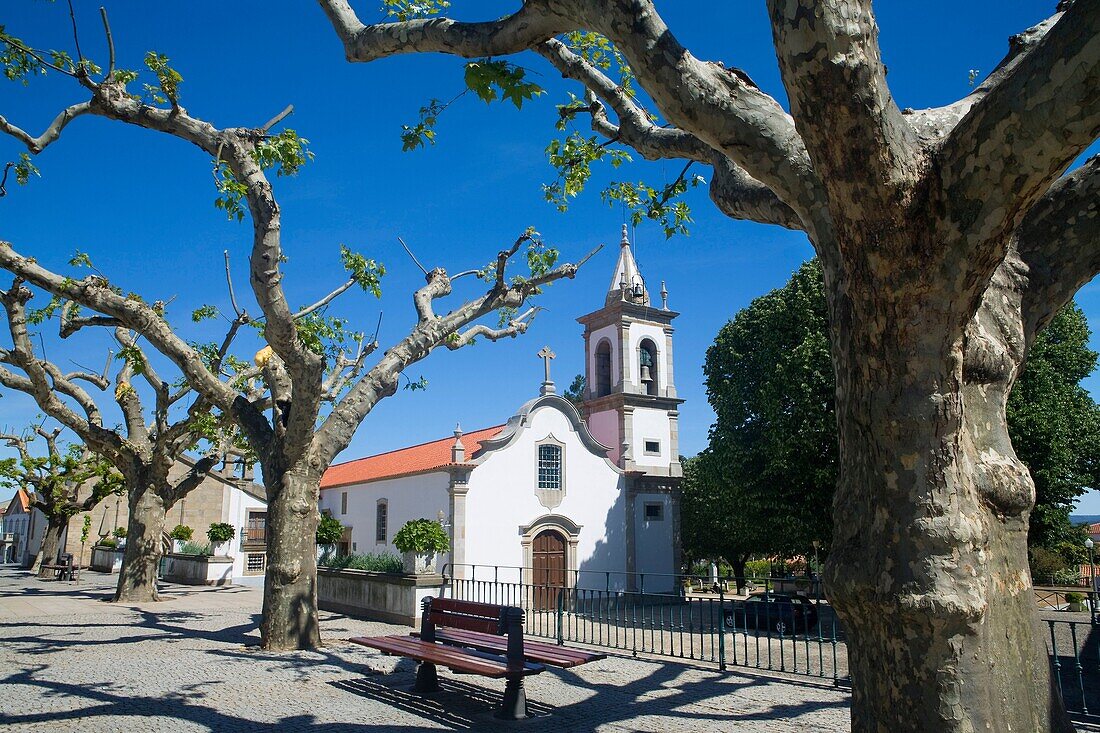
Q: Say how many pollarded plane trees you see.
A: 4